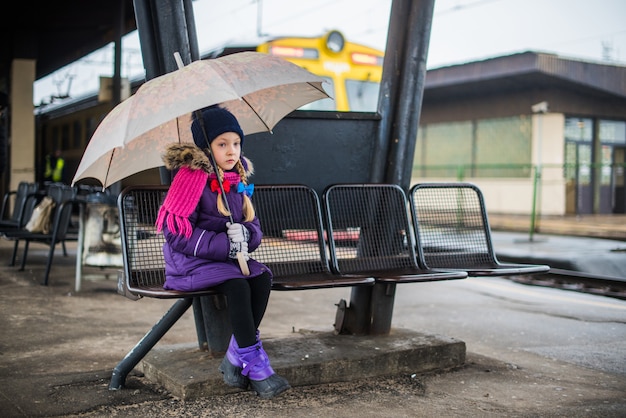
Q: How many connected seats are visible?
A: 4